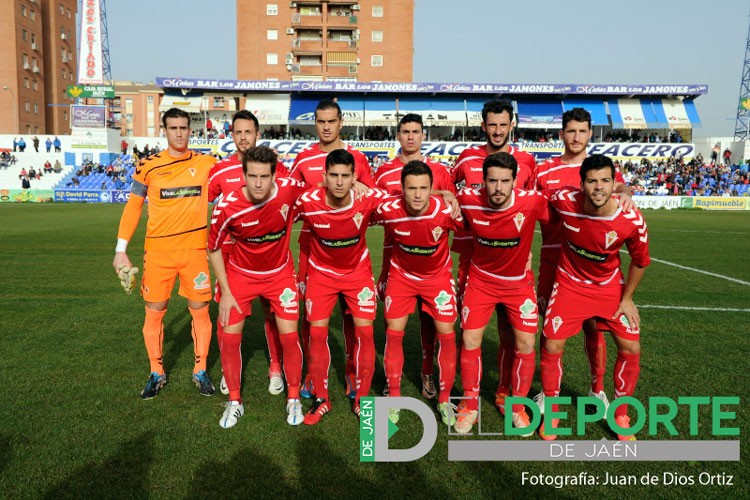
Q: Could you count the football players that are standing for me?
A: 11